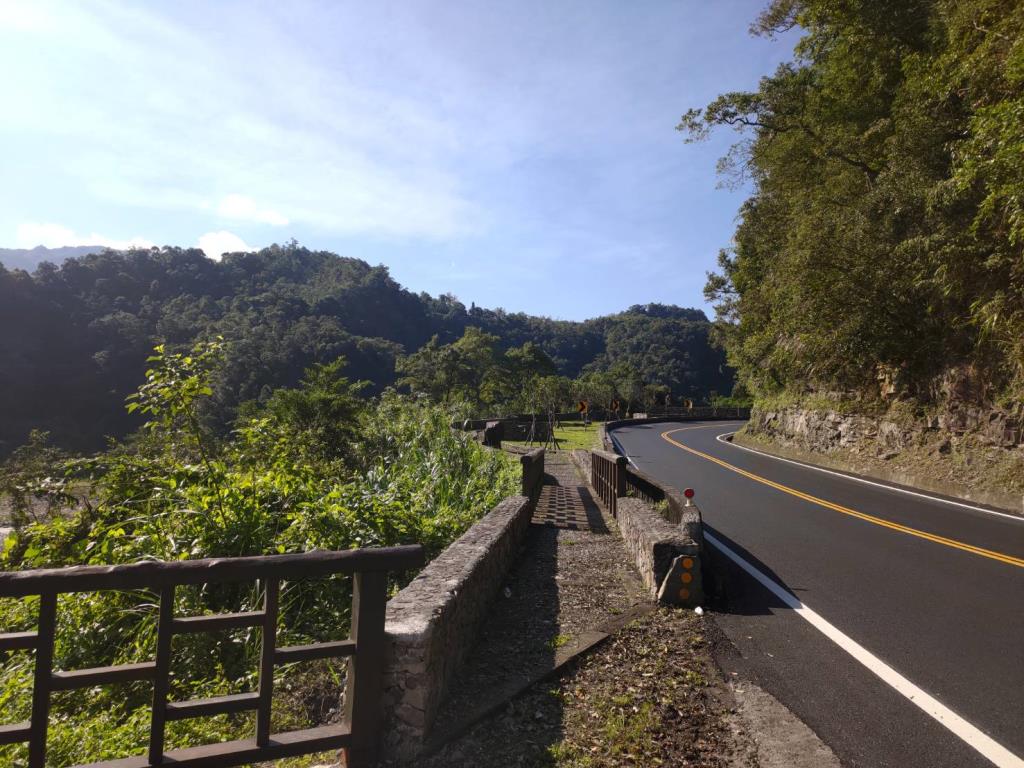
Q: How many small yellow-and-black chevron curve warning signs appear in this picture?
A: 3